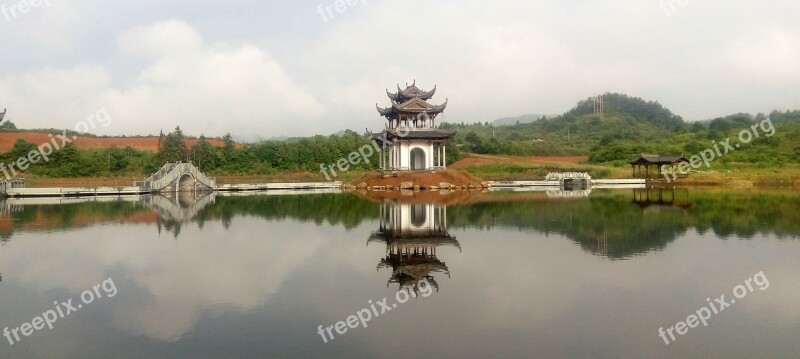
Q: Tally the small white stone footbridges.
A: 2